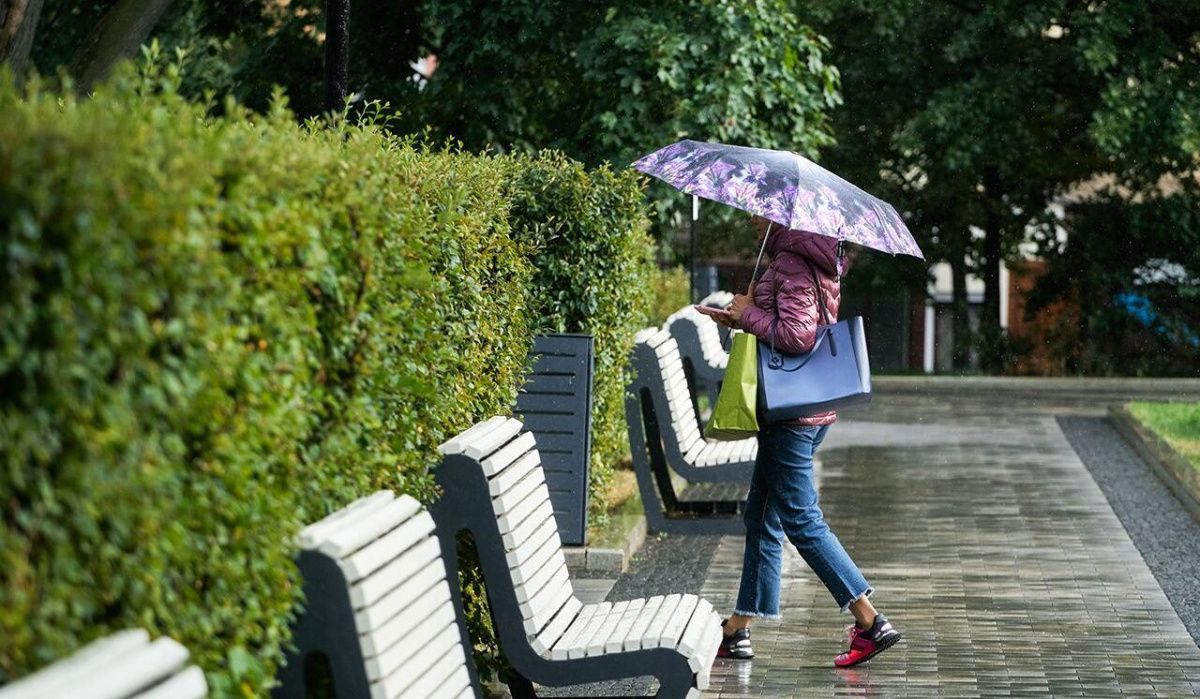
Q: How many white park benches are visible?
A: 6